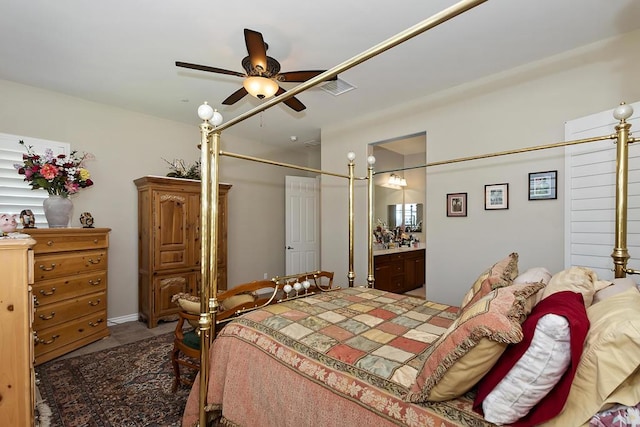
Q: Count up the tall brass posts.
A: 5